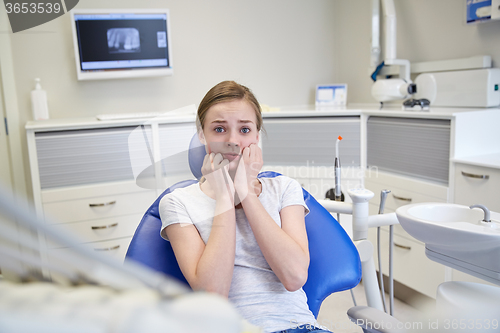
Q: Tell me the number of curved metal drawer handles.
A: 6